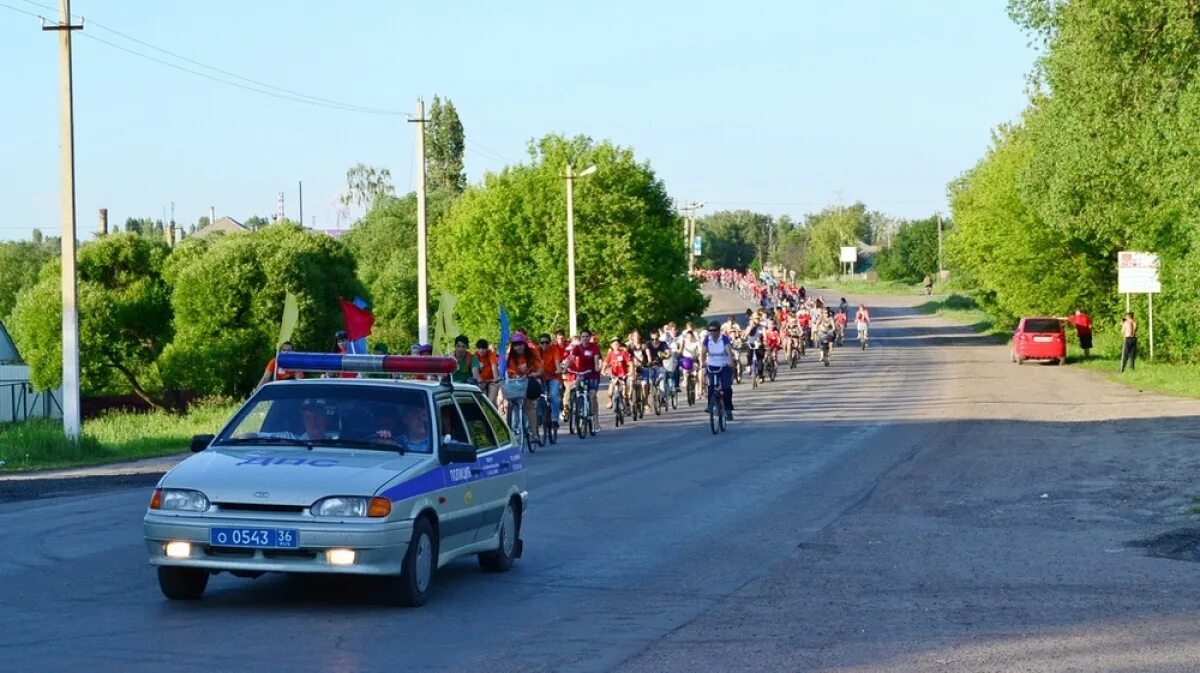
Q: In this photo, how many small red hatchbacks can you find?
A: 1